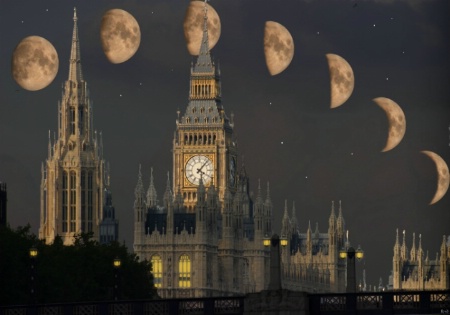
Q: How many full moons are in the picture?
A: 1